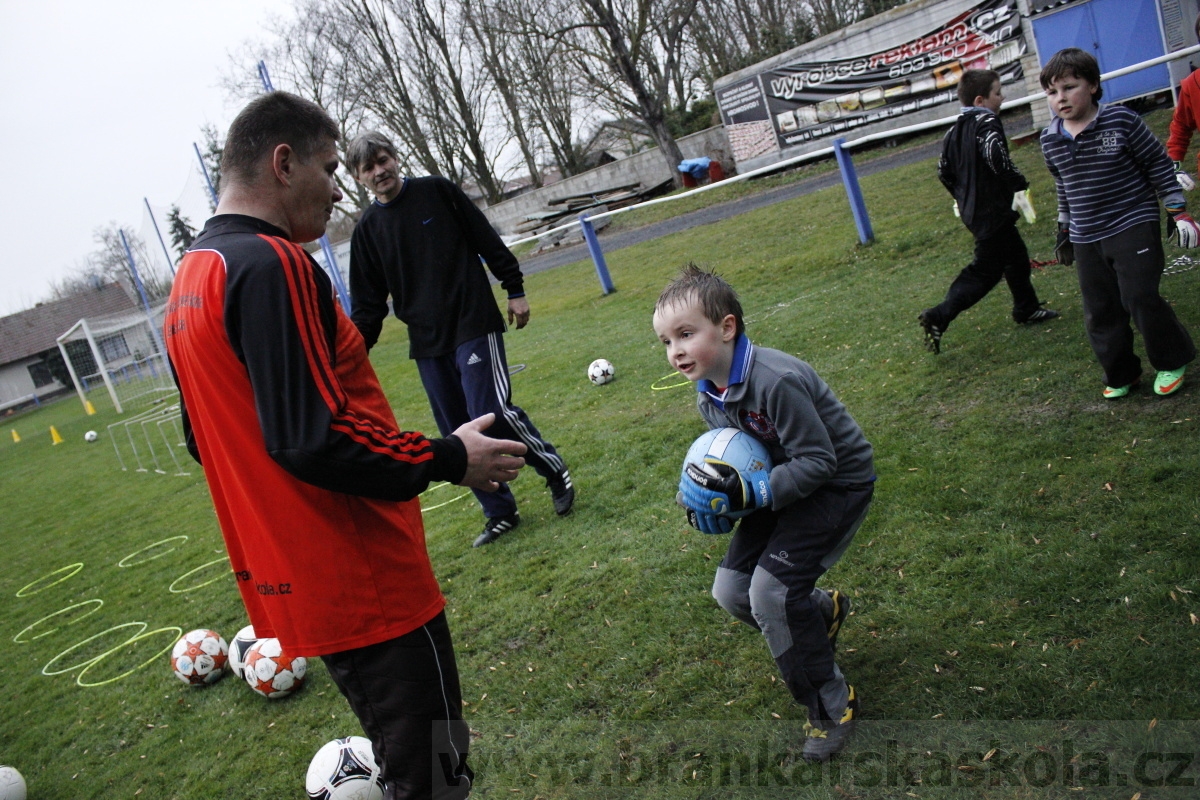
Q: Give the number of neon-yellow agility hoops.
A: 8